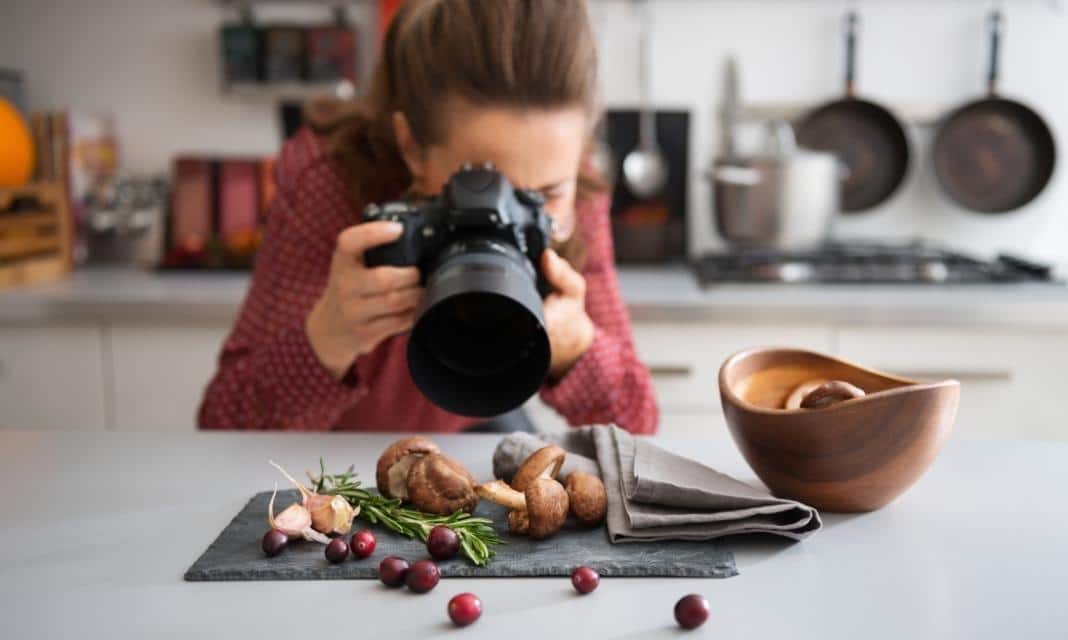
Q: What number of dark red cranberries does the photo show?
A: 9